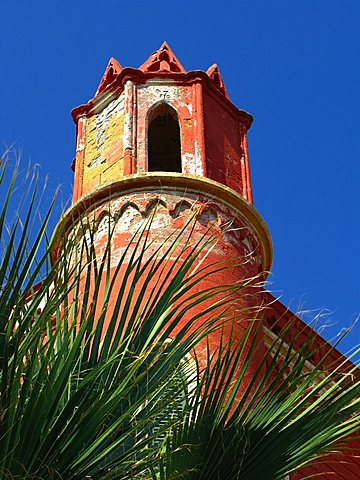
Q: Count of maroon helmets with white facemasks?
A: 0